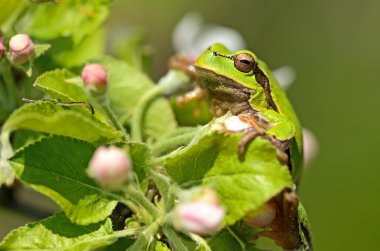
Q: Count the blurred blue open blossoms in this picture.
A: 0